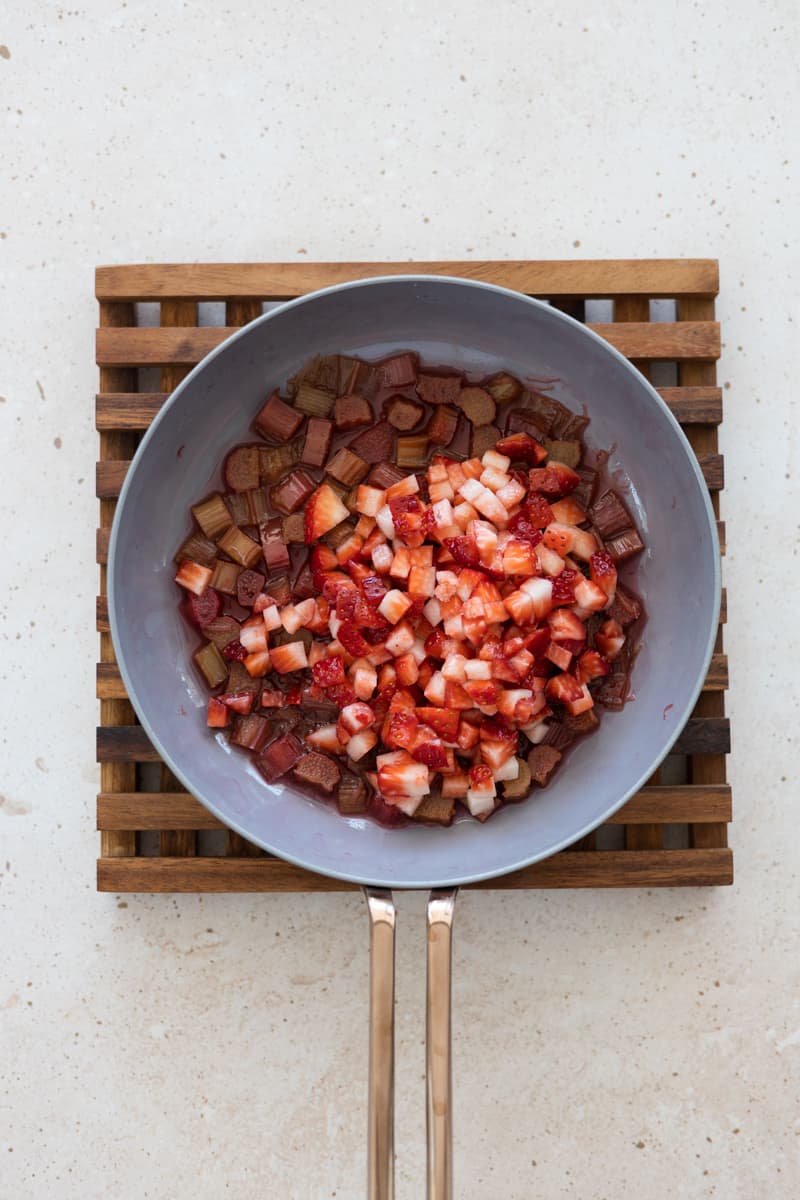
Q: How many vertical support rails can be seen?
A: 6